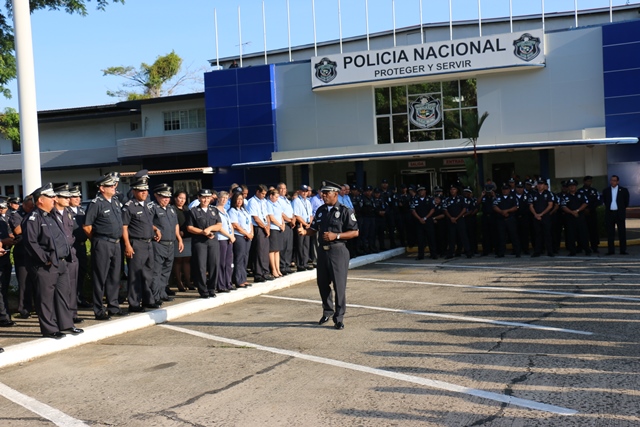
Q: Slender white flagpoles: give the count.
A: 15